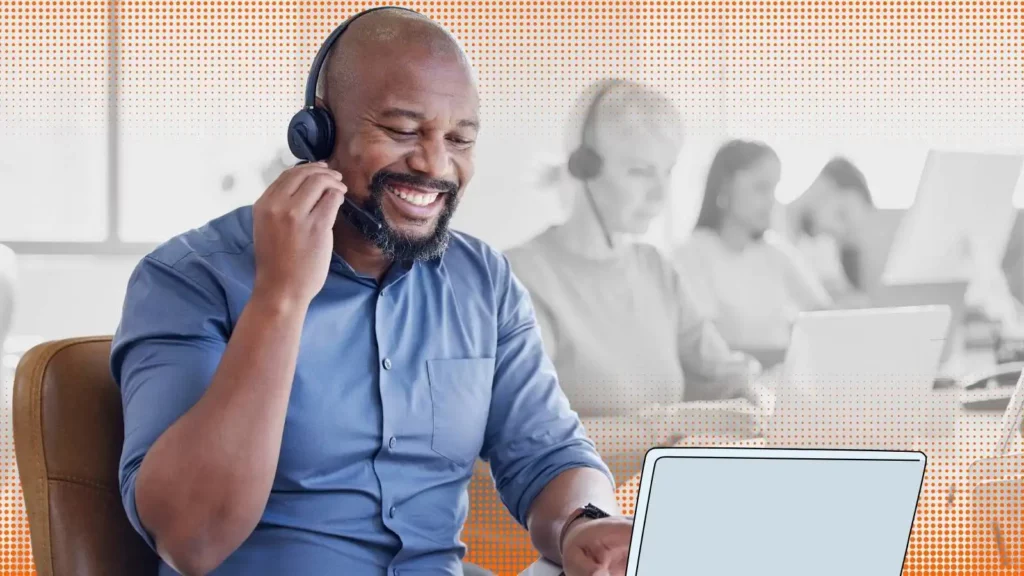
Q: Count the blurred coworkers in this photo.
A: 3